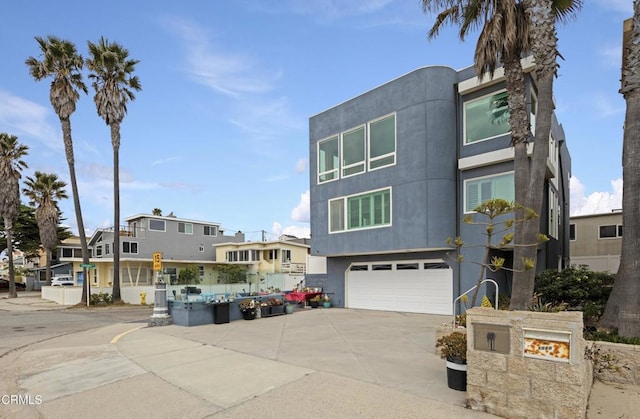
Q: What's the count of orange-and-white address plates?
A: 1